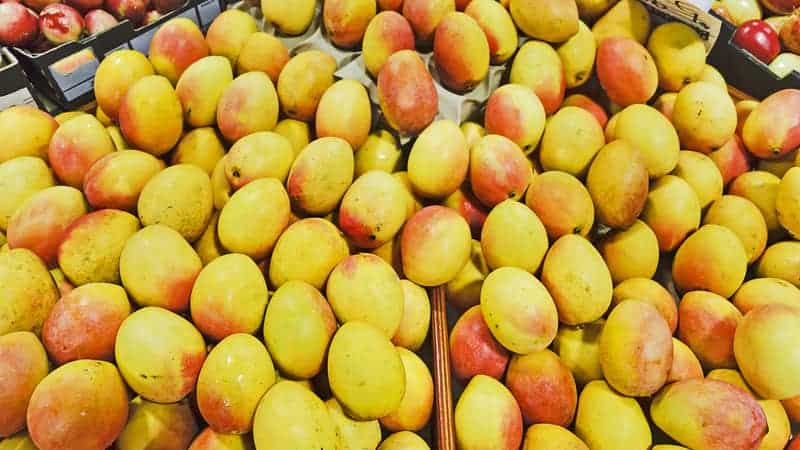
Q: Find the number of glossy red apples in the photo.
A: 1